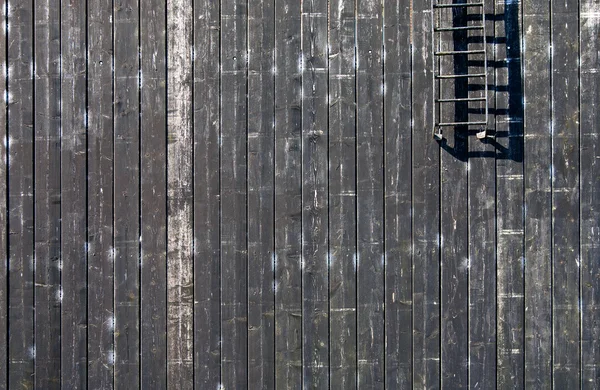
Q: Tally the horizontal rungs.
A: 6